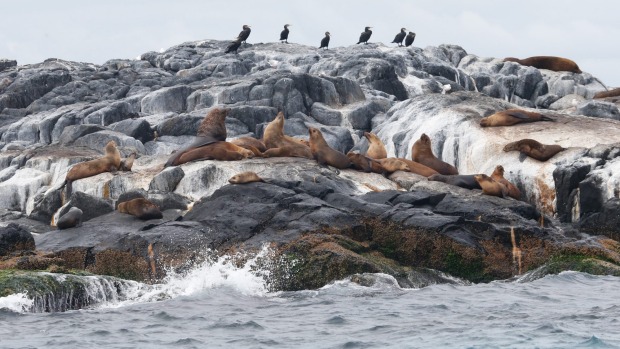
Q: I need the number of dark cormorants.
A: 7